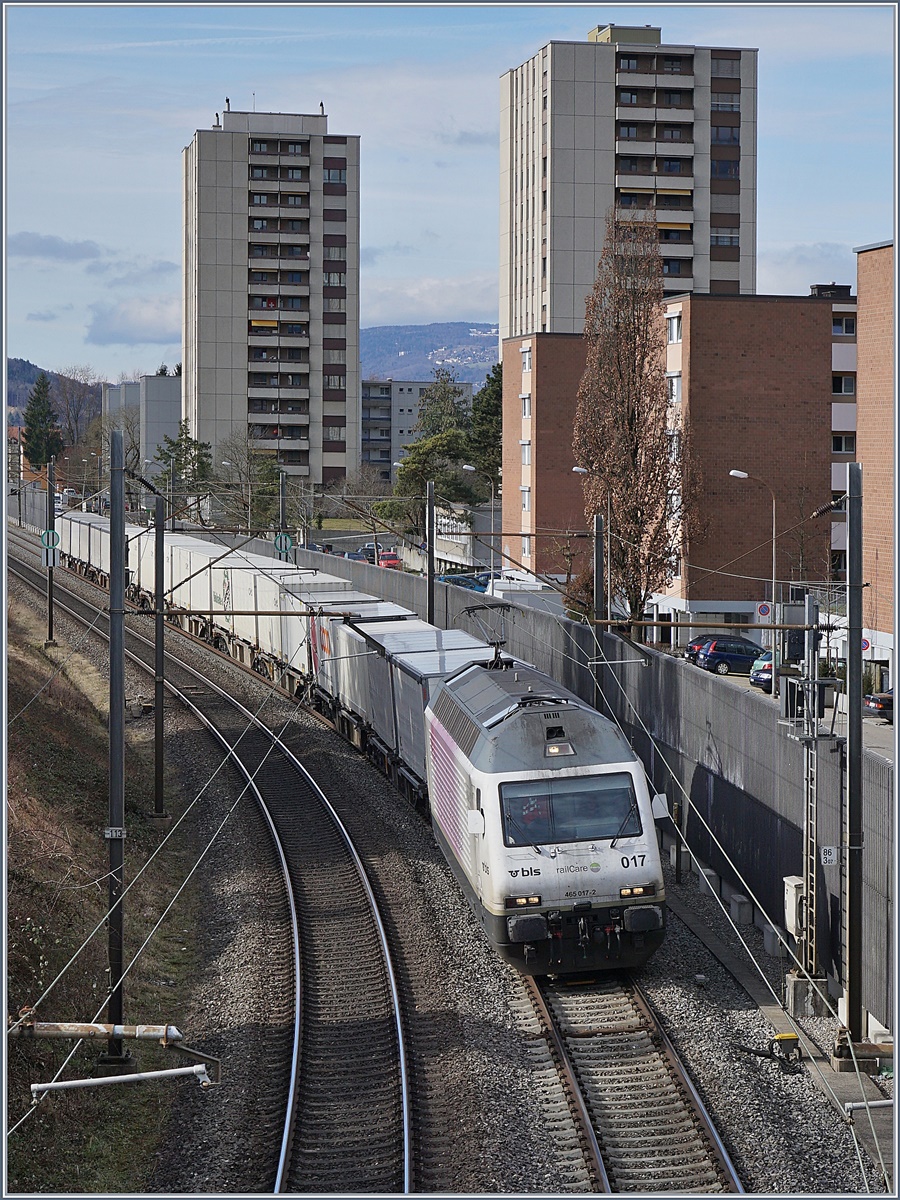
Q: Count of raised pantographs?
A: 1